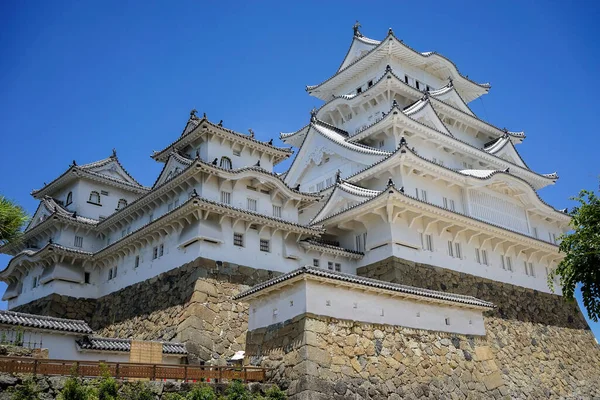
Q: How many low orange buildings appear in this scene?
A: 0